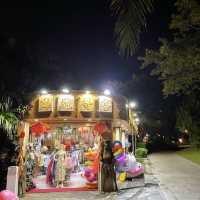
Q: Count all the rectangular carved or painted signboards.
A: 4